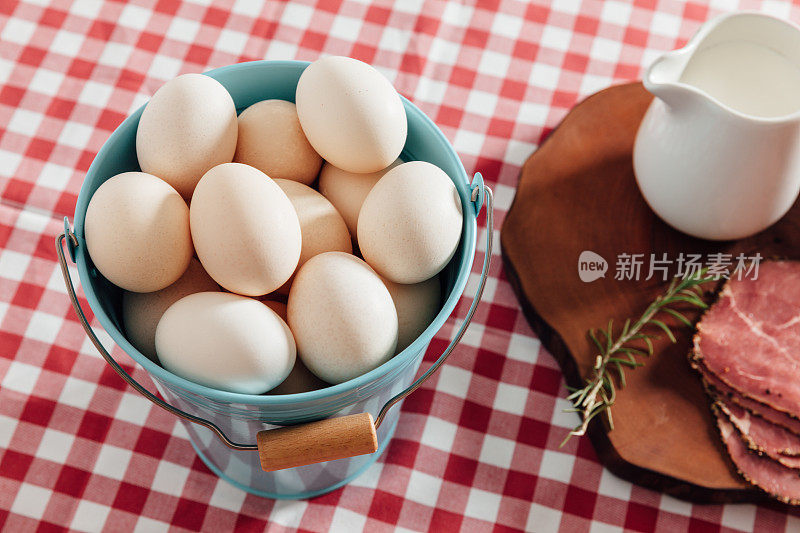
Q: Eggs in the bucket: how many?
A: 13